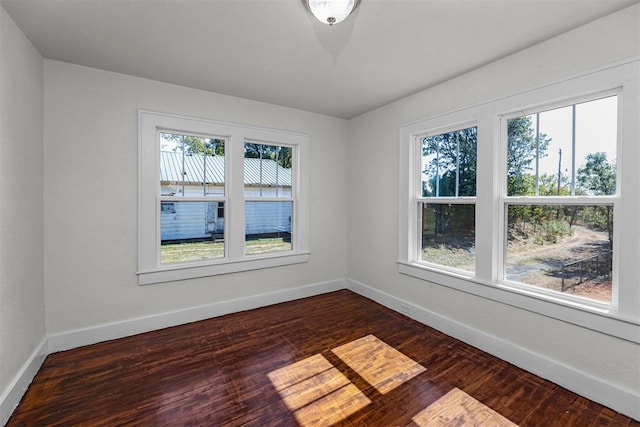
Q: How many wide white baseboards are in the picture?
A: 3